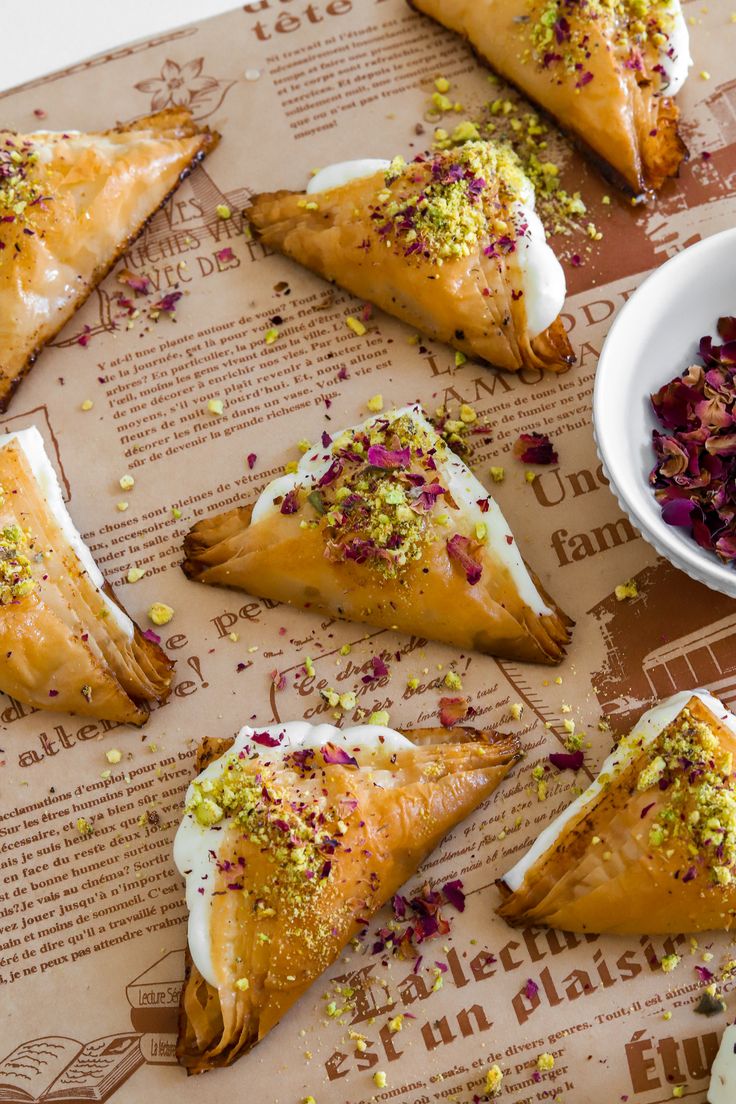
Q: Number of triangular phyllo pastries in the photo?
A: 7